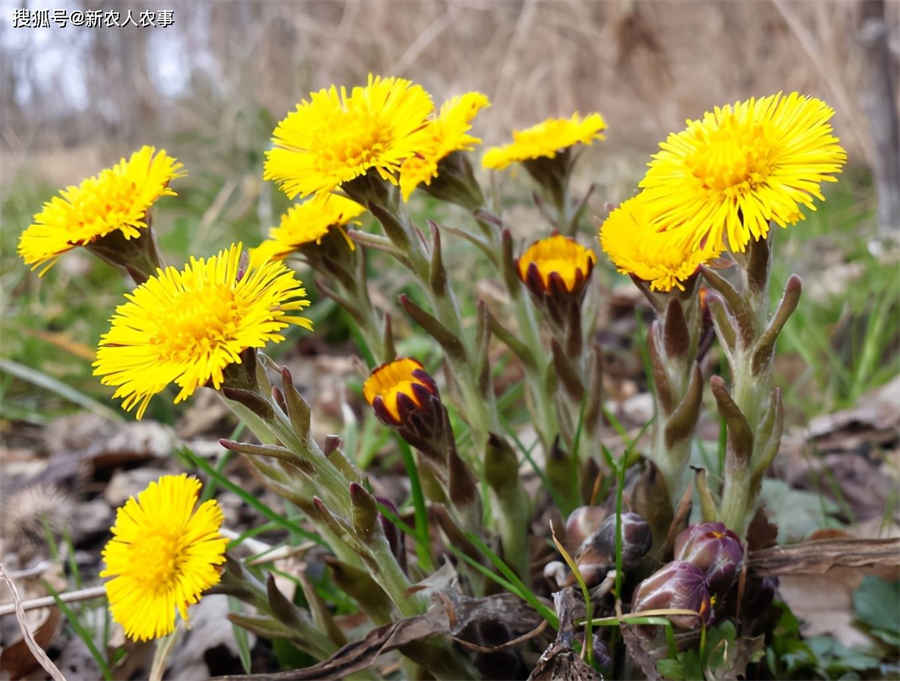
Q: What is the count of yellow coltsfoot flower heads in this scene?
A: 11